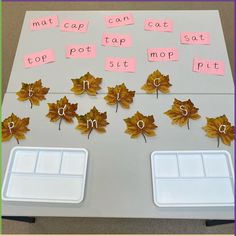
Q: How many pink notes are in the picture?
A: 11